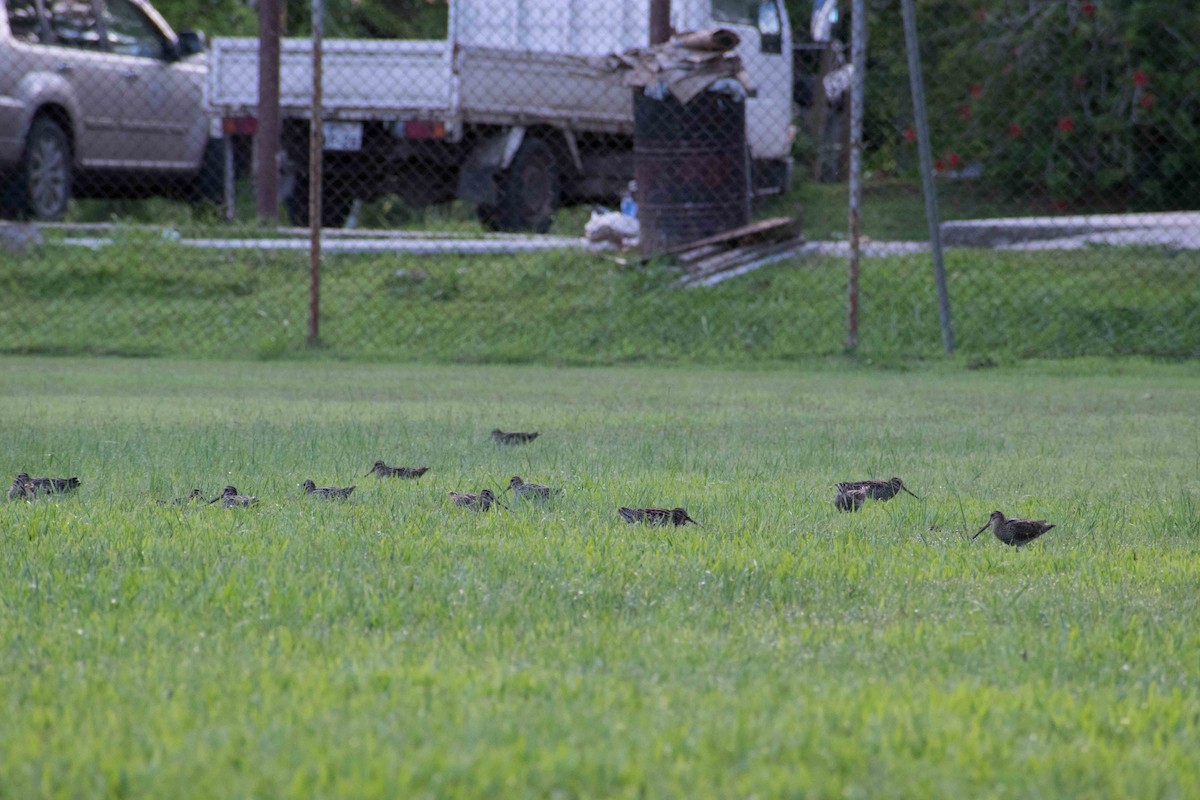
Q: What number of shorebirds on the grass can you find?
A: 13